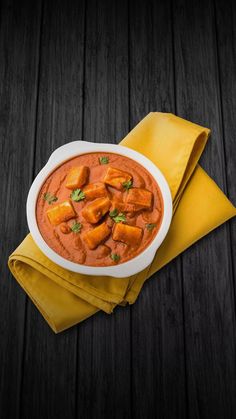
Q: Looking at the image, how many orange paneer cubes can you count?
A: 8